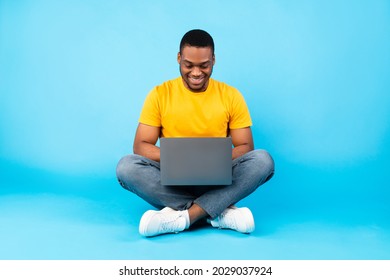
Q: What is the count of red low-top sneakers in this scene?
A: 0